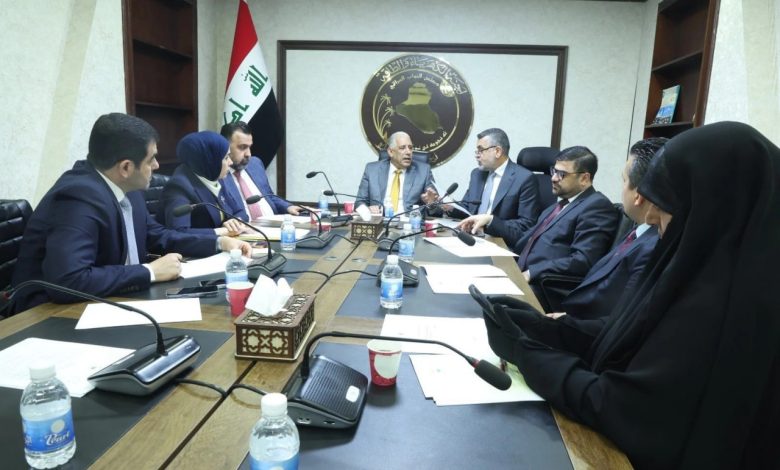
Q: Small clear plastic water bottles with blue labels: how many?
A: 9